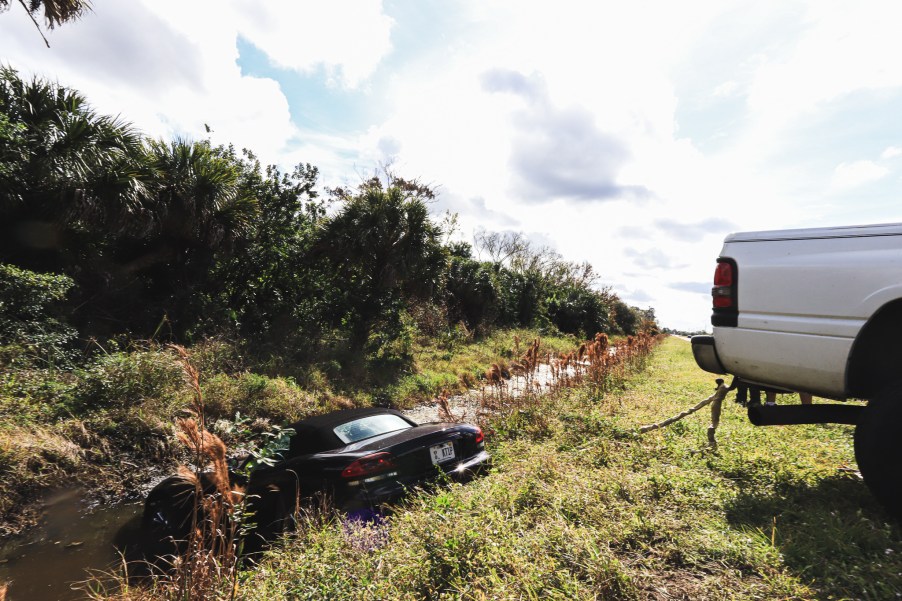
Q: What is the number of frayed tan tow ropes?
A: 1